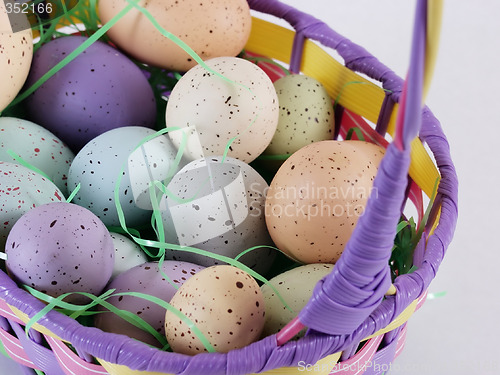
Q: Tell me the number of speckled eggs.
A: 15